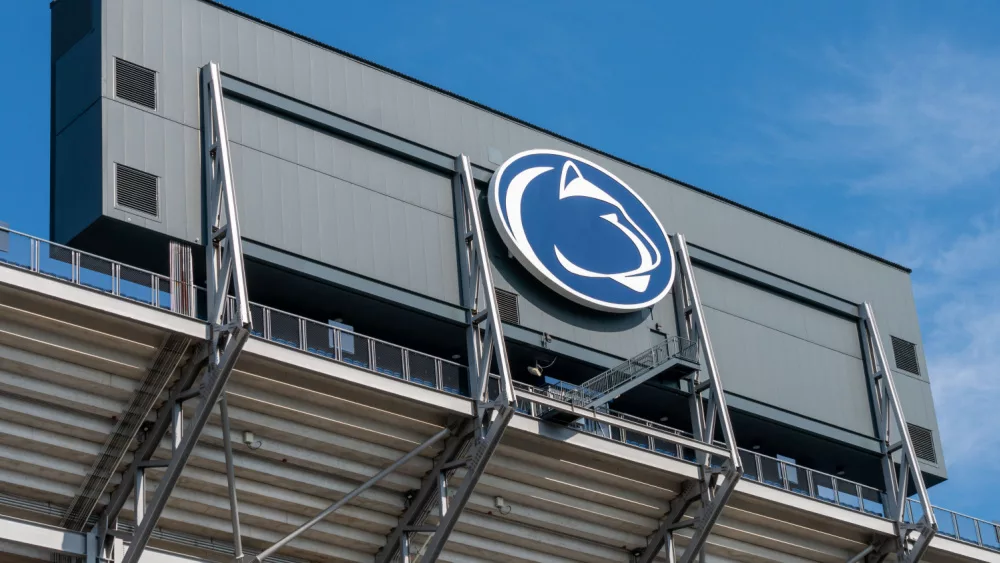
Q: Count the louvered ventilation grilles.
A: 5